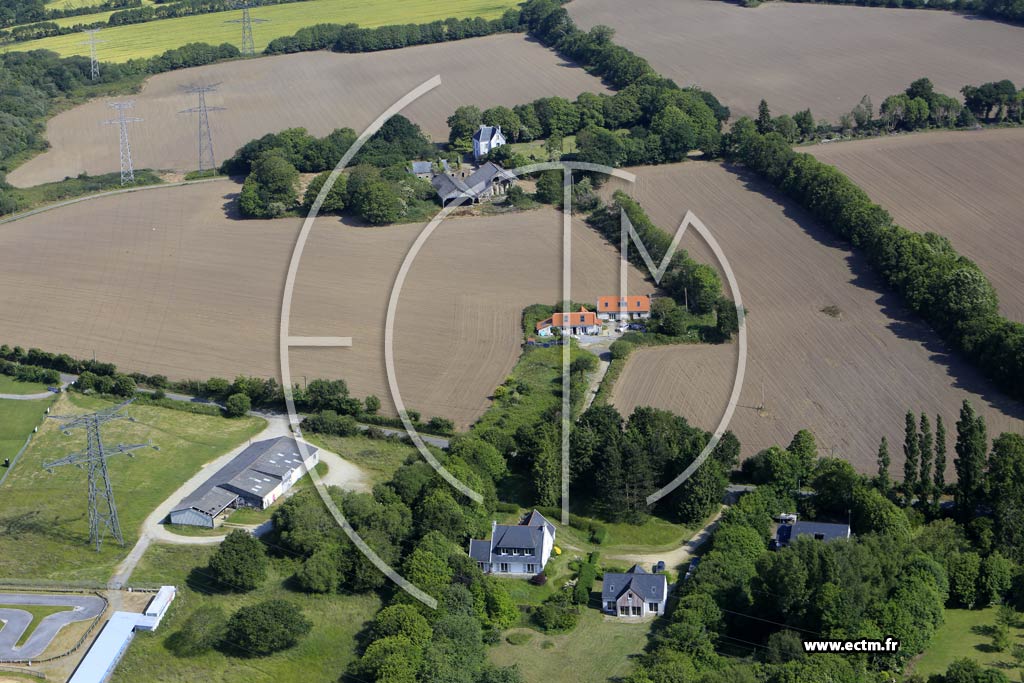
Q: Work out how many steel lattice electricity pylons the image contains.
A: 5